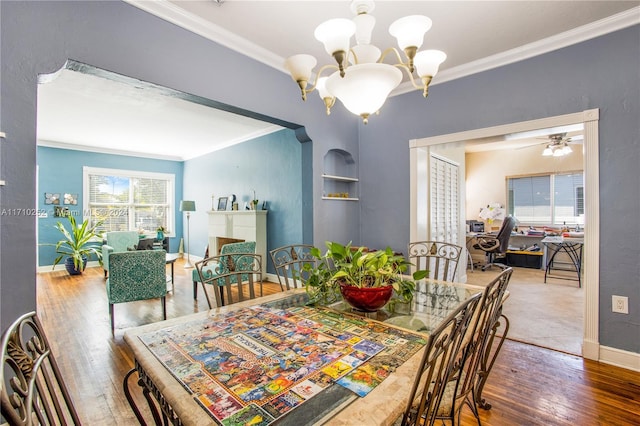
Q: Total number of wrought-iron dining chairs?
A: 6